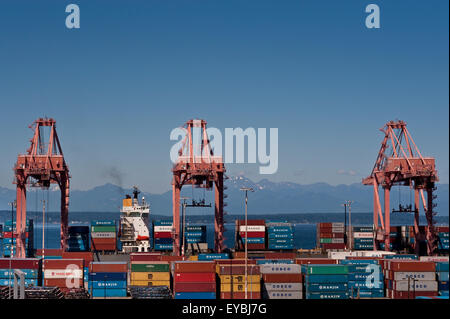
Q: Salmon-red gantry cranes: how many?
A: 3